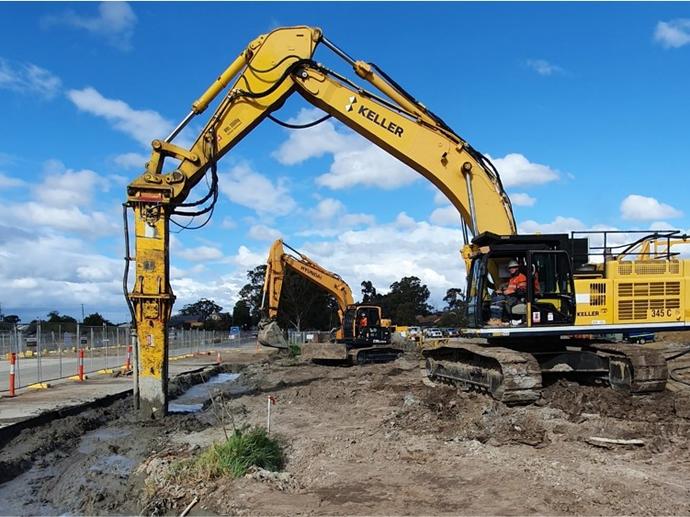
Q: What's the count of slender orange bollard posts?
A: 3